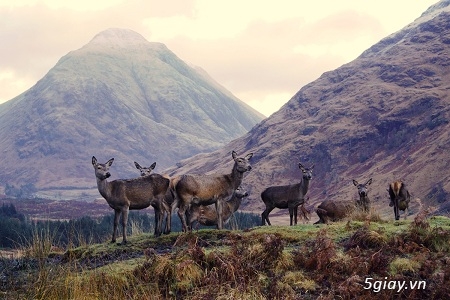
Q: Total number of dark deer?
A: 7